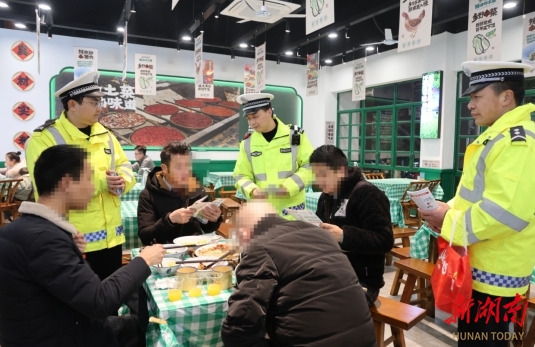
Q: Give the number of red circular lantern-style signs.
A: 4